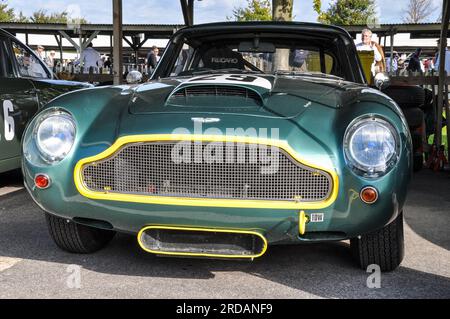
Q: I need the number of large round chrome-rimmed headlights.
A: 2